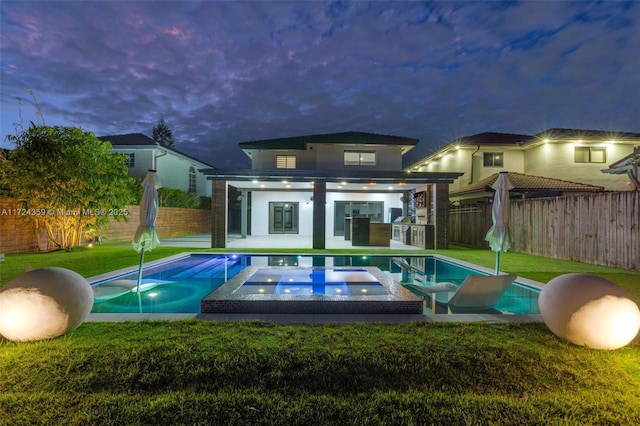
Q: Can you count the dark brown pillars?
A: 3